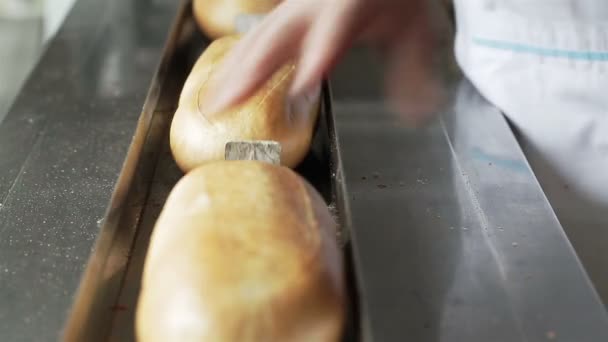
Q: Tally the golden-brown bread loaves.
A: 3